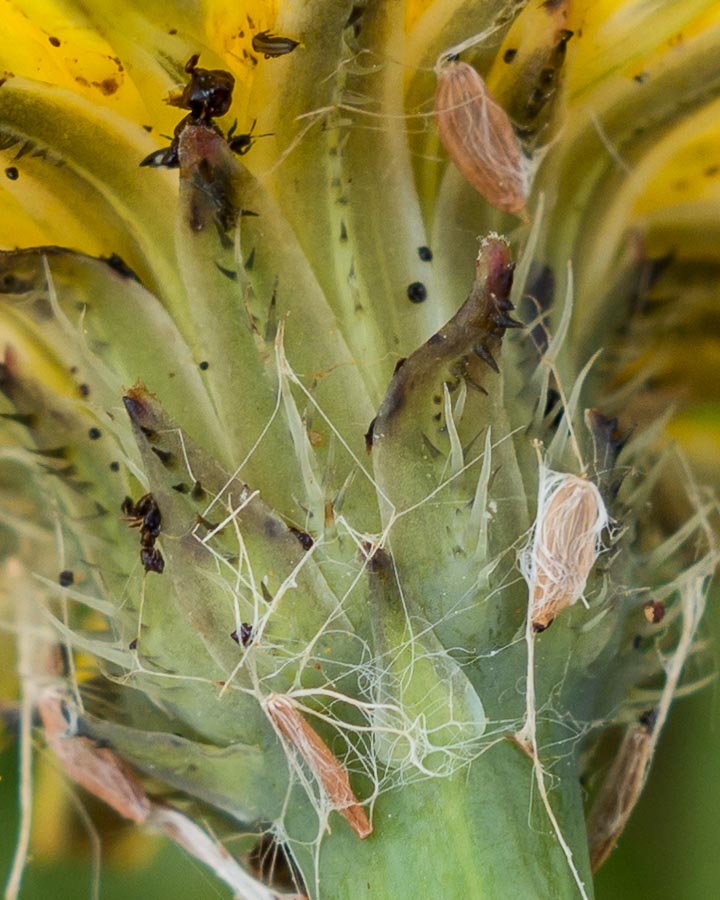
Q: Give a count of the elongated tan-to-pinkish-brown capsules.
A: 5